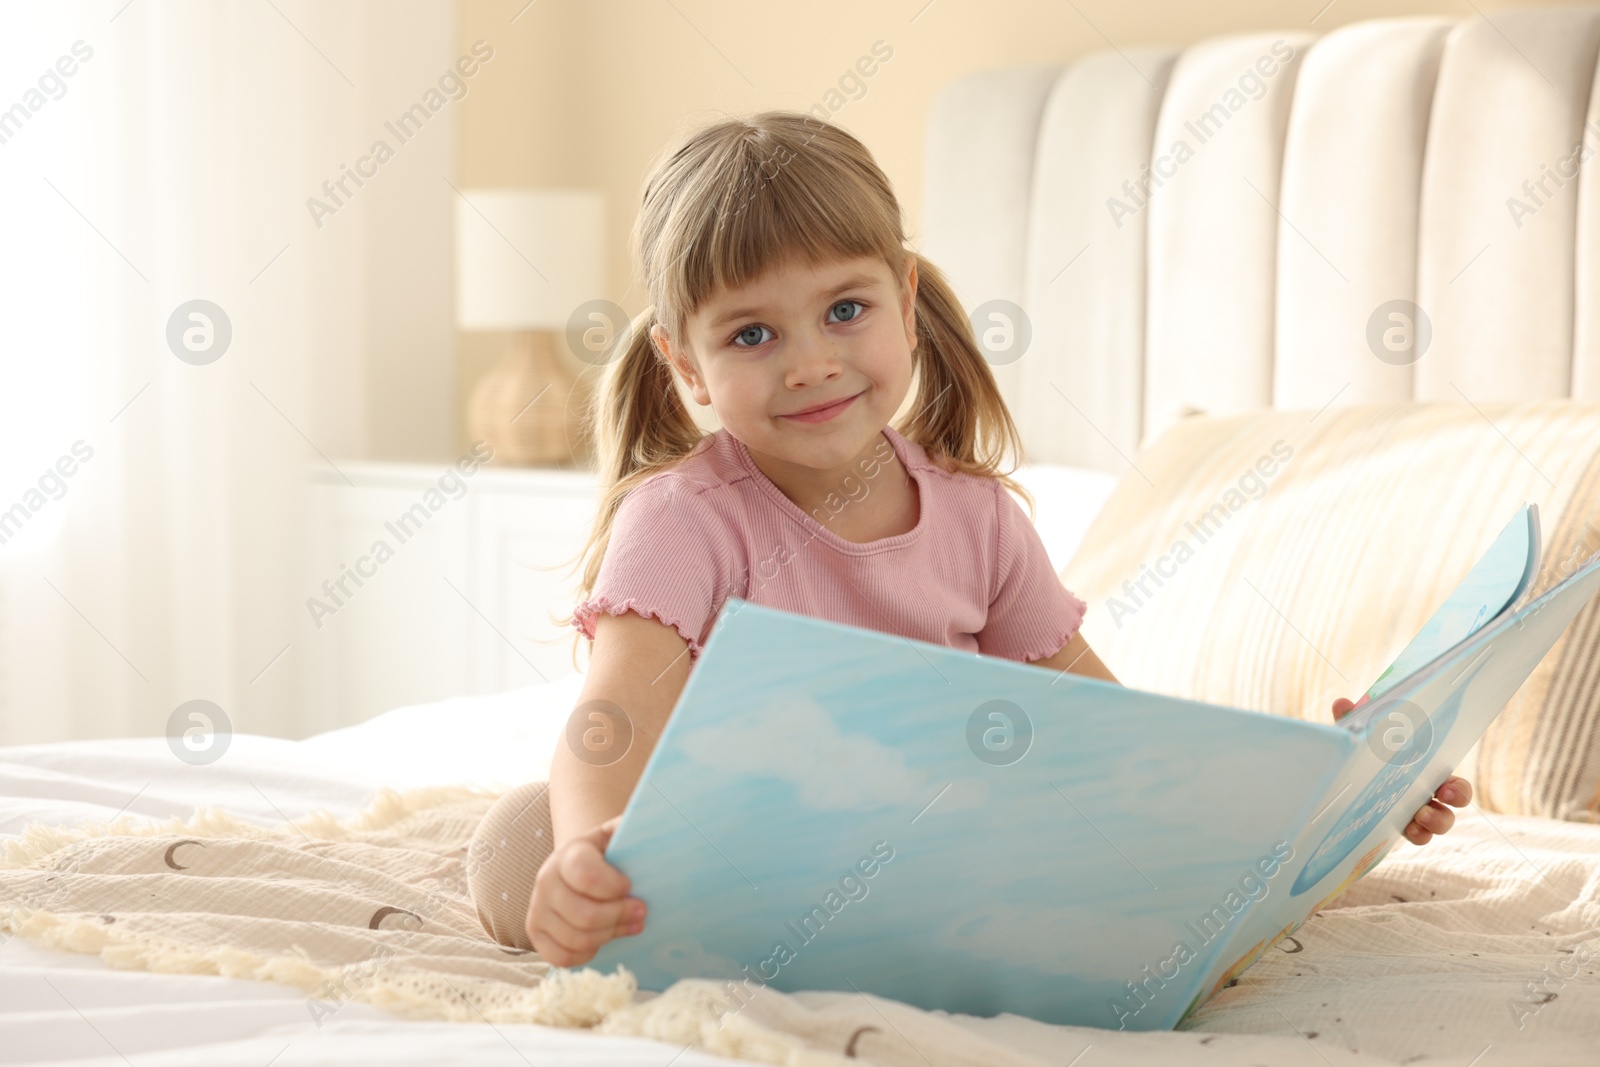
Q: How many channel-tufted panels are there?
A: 6